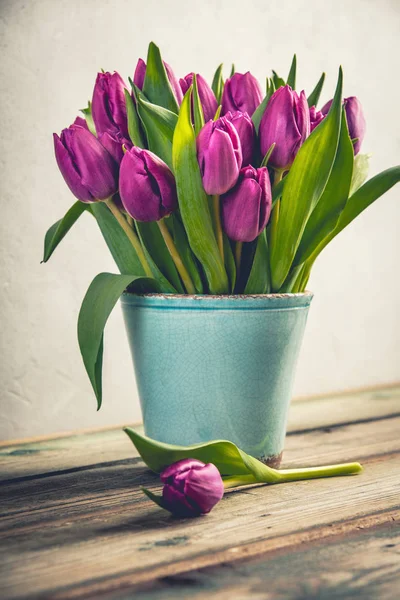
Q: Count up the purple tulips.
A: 15